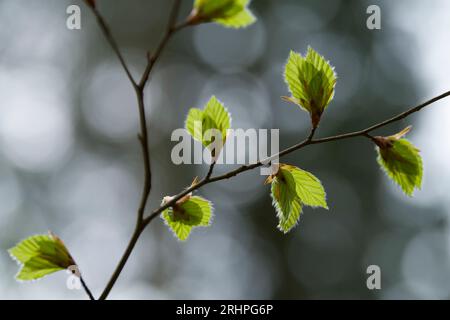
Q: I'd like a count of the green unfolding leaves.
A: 7